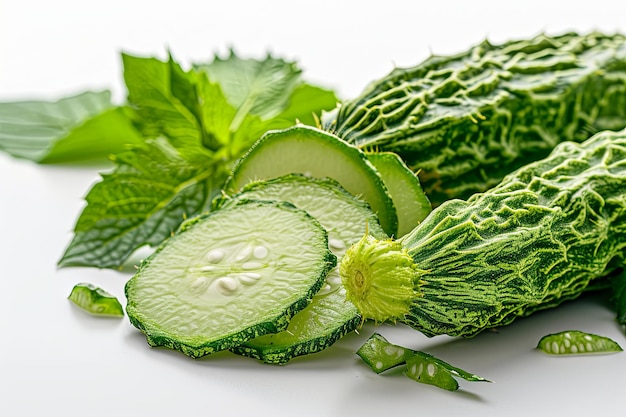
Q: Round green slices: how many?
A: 4